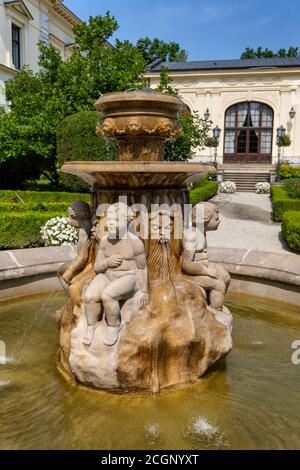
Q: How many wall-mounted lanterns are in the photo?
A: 2